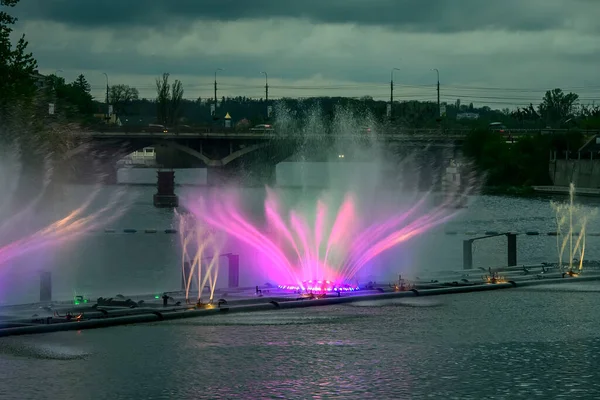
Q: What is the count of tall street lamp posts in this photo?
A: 5